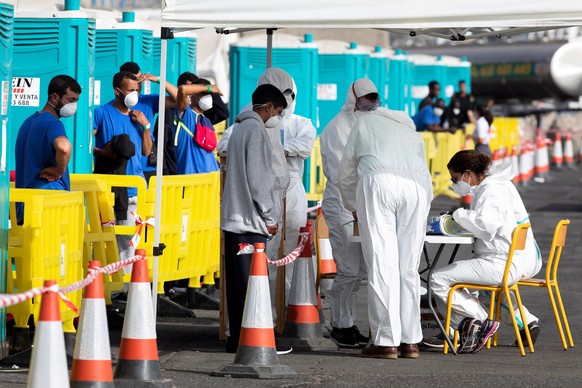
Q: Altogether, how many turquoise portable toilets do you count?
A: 11